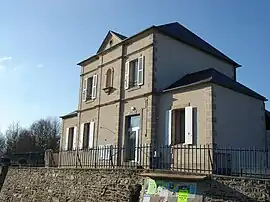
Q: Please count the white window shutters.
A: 10